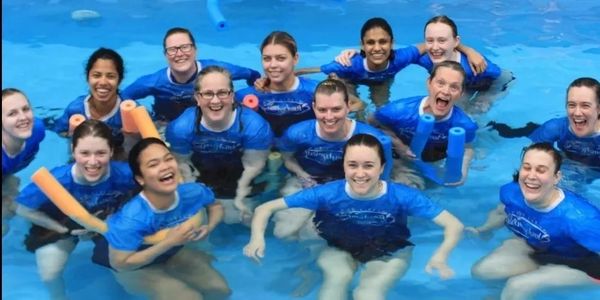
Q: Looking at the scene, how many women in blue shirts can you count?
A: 14